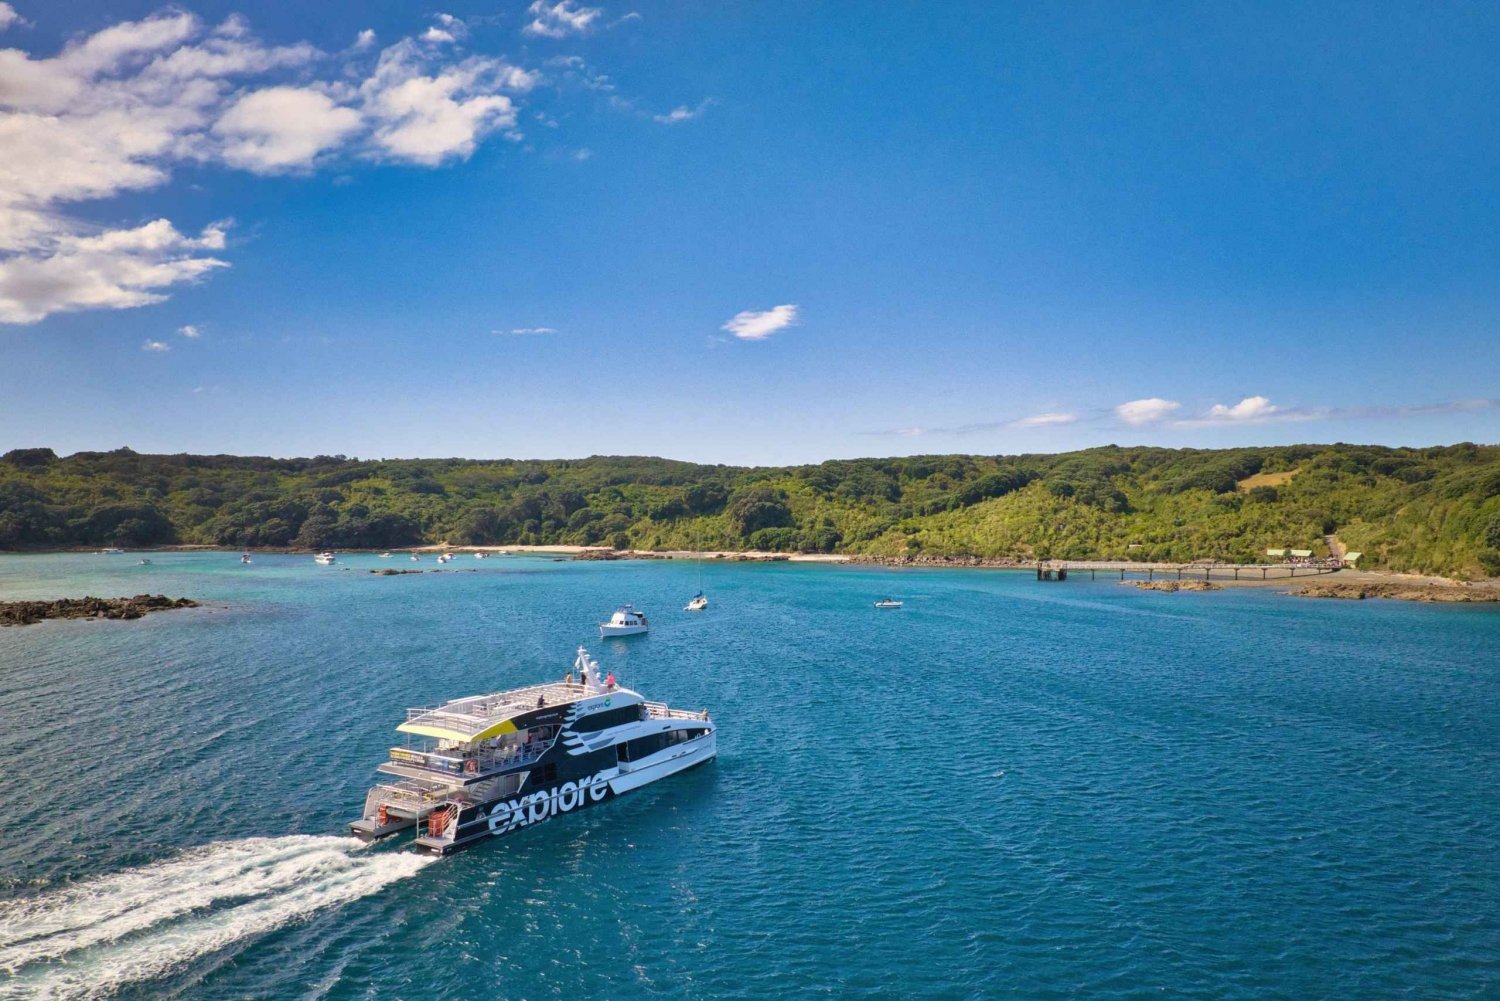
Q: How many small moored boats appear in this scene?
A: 13